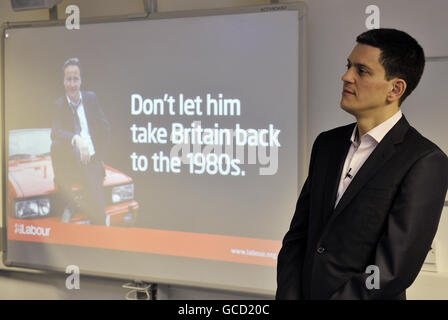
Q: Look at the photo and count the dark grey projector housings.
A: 1